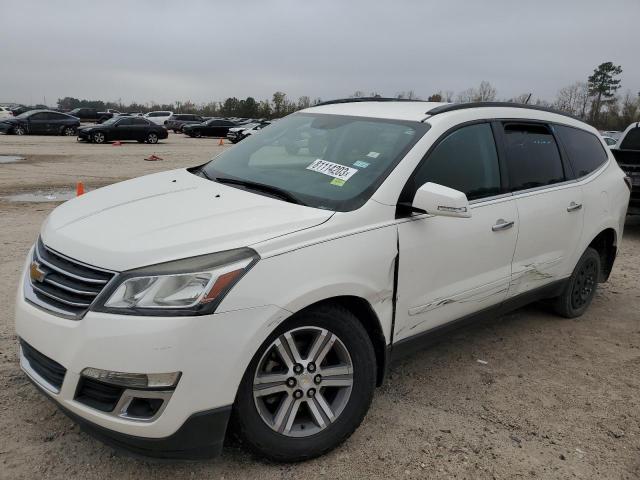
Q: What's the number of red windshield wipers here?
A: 0